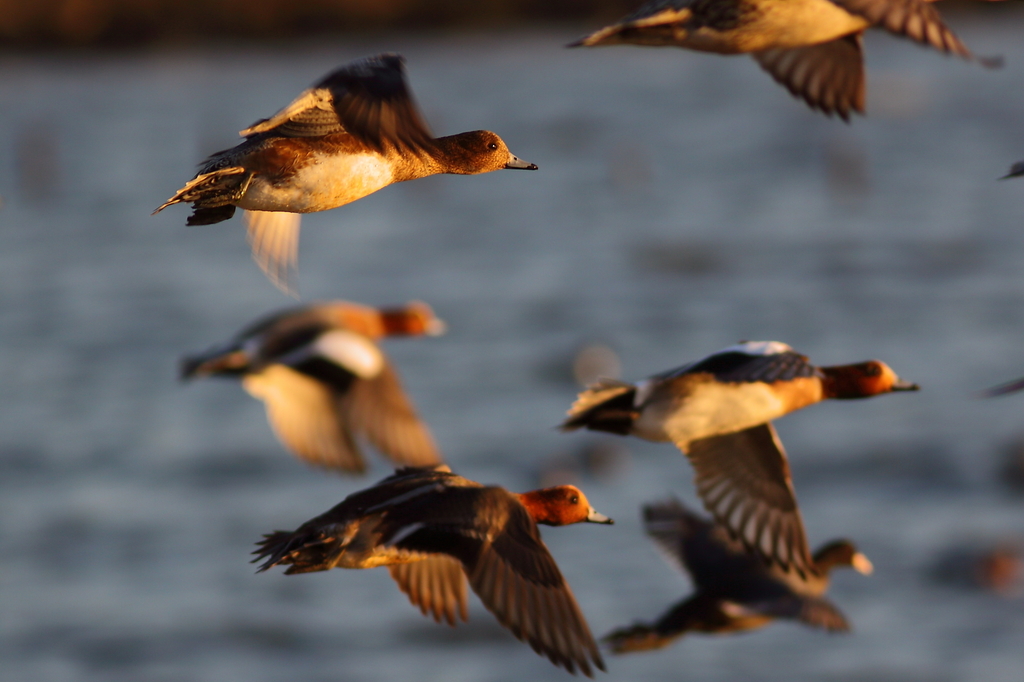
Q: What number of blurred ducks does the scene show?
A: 2